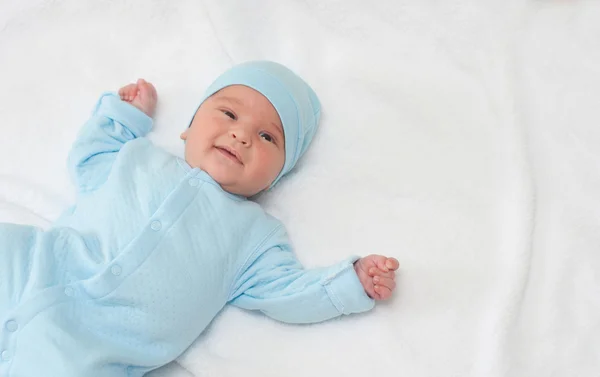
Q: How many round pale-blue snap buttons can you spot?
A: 6